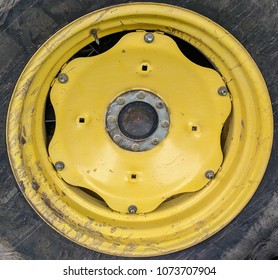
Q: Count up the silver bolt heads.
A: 14